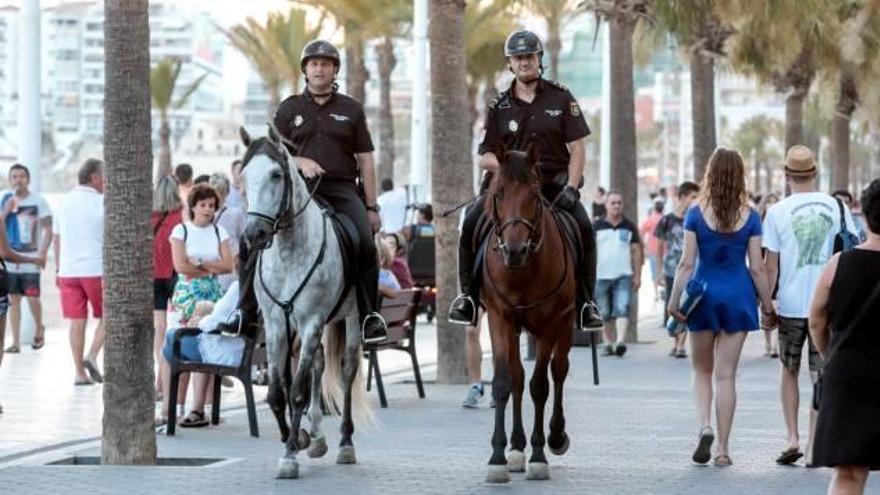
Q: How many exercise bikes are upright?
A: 0